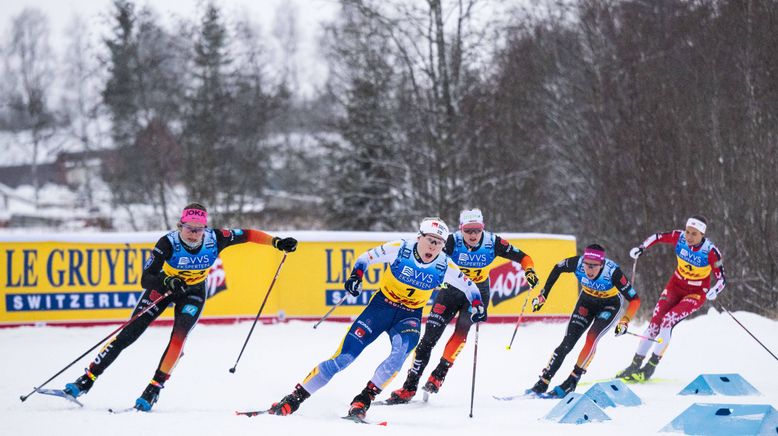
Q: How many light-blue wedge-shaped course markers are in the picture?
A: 4